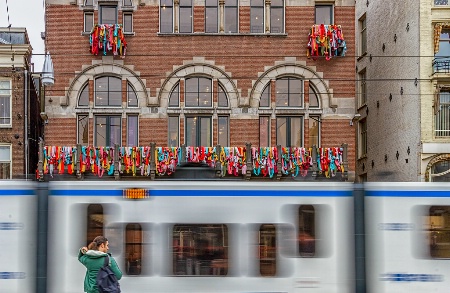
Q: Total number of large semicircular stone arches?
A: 3